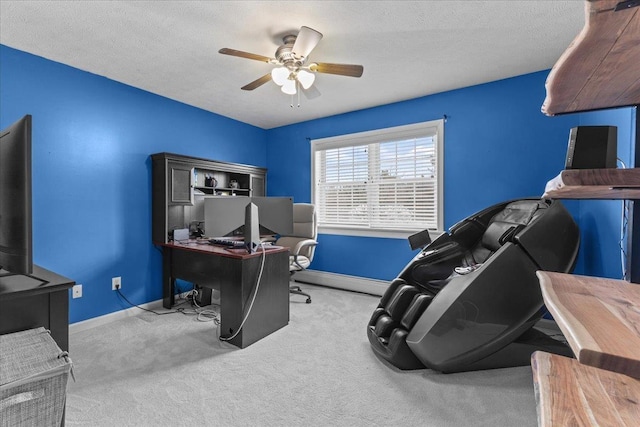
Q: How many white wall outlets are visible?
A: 2